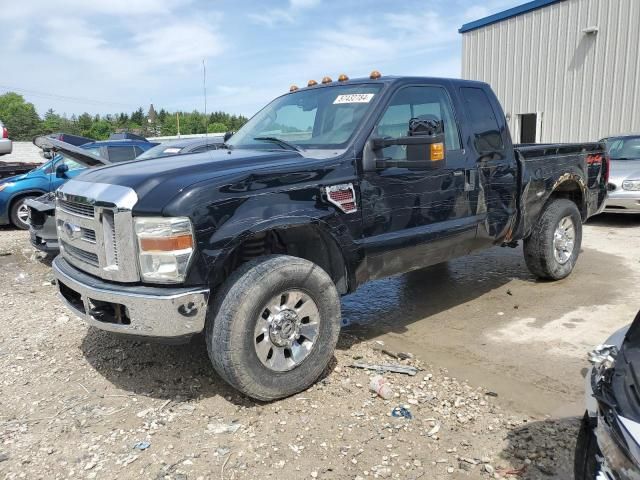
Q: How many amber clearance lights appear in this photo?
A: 5